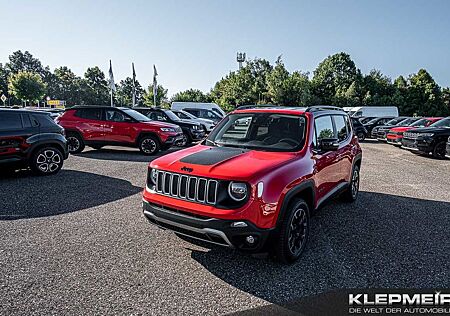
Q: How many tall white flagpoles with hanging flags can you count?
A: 3